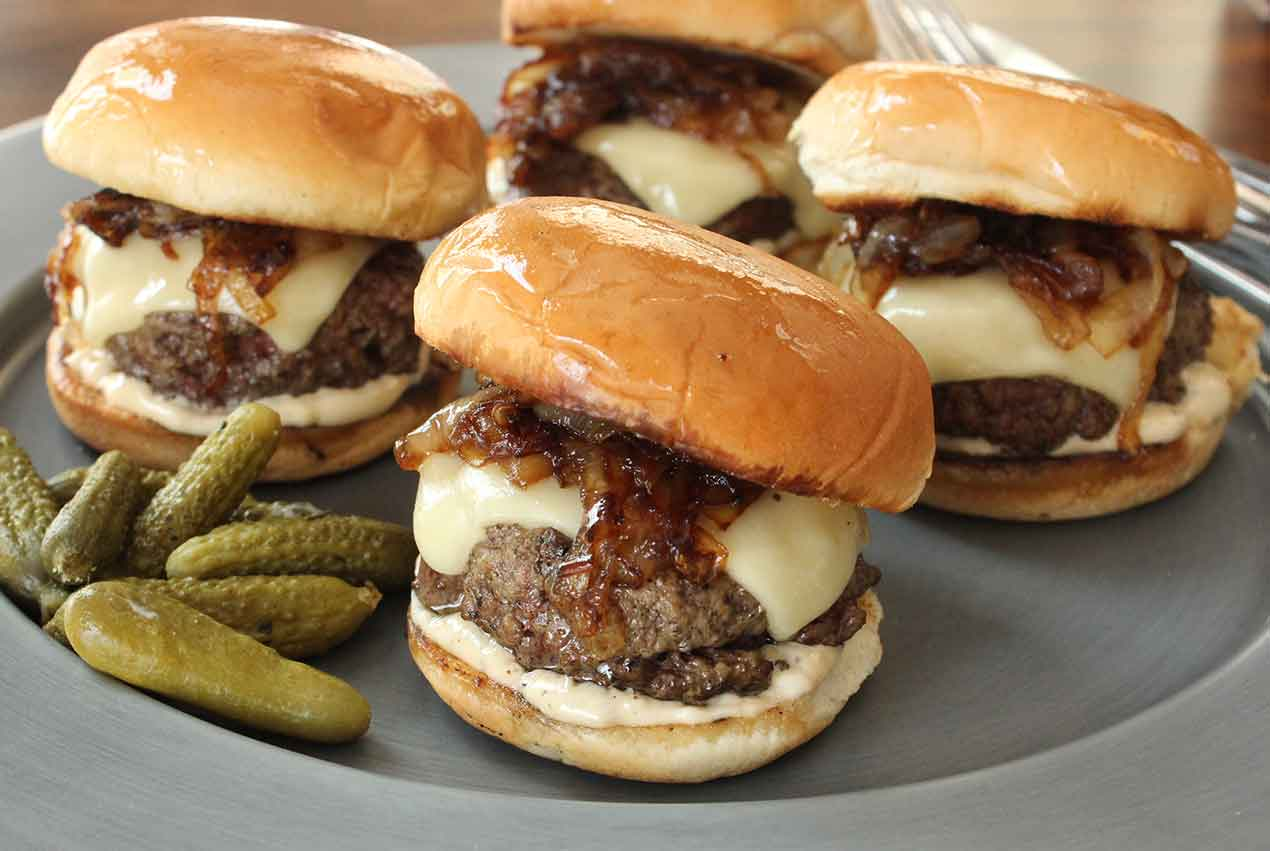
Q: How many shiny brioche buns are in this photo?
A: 4